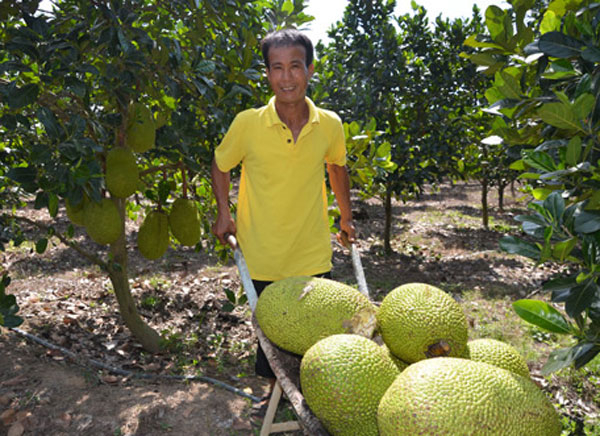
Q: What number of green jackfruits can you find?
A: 11